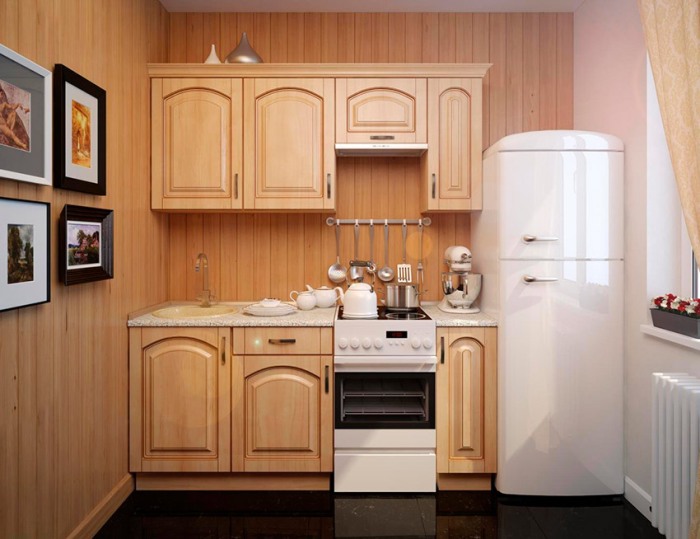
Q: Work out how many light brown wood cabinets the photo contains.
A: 7